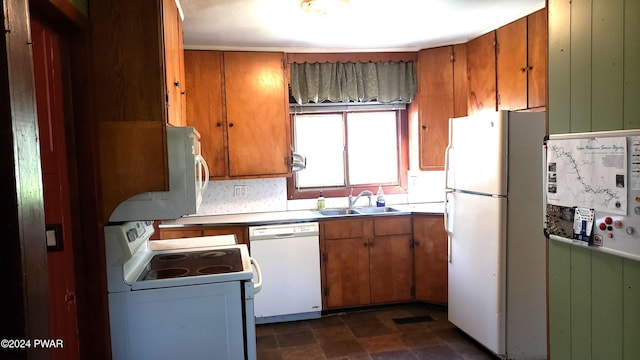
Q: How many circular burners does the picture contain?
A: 4